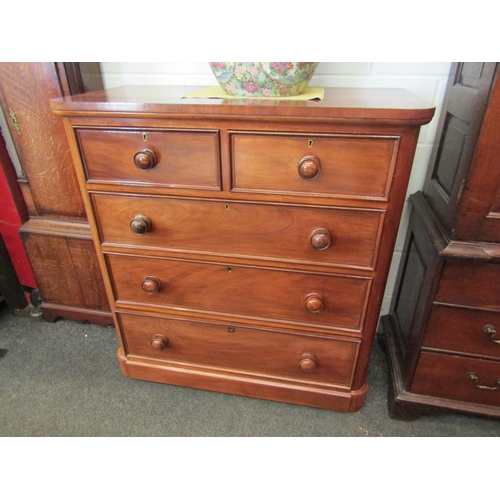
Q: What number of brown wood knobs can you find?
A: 8